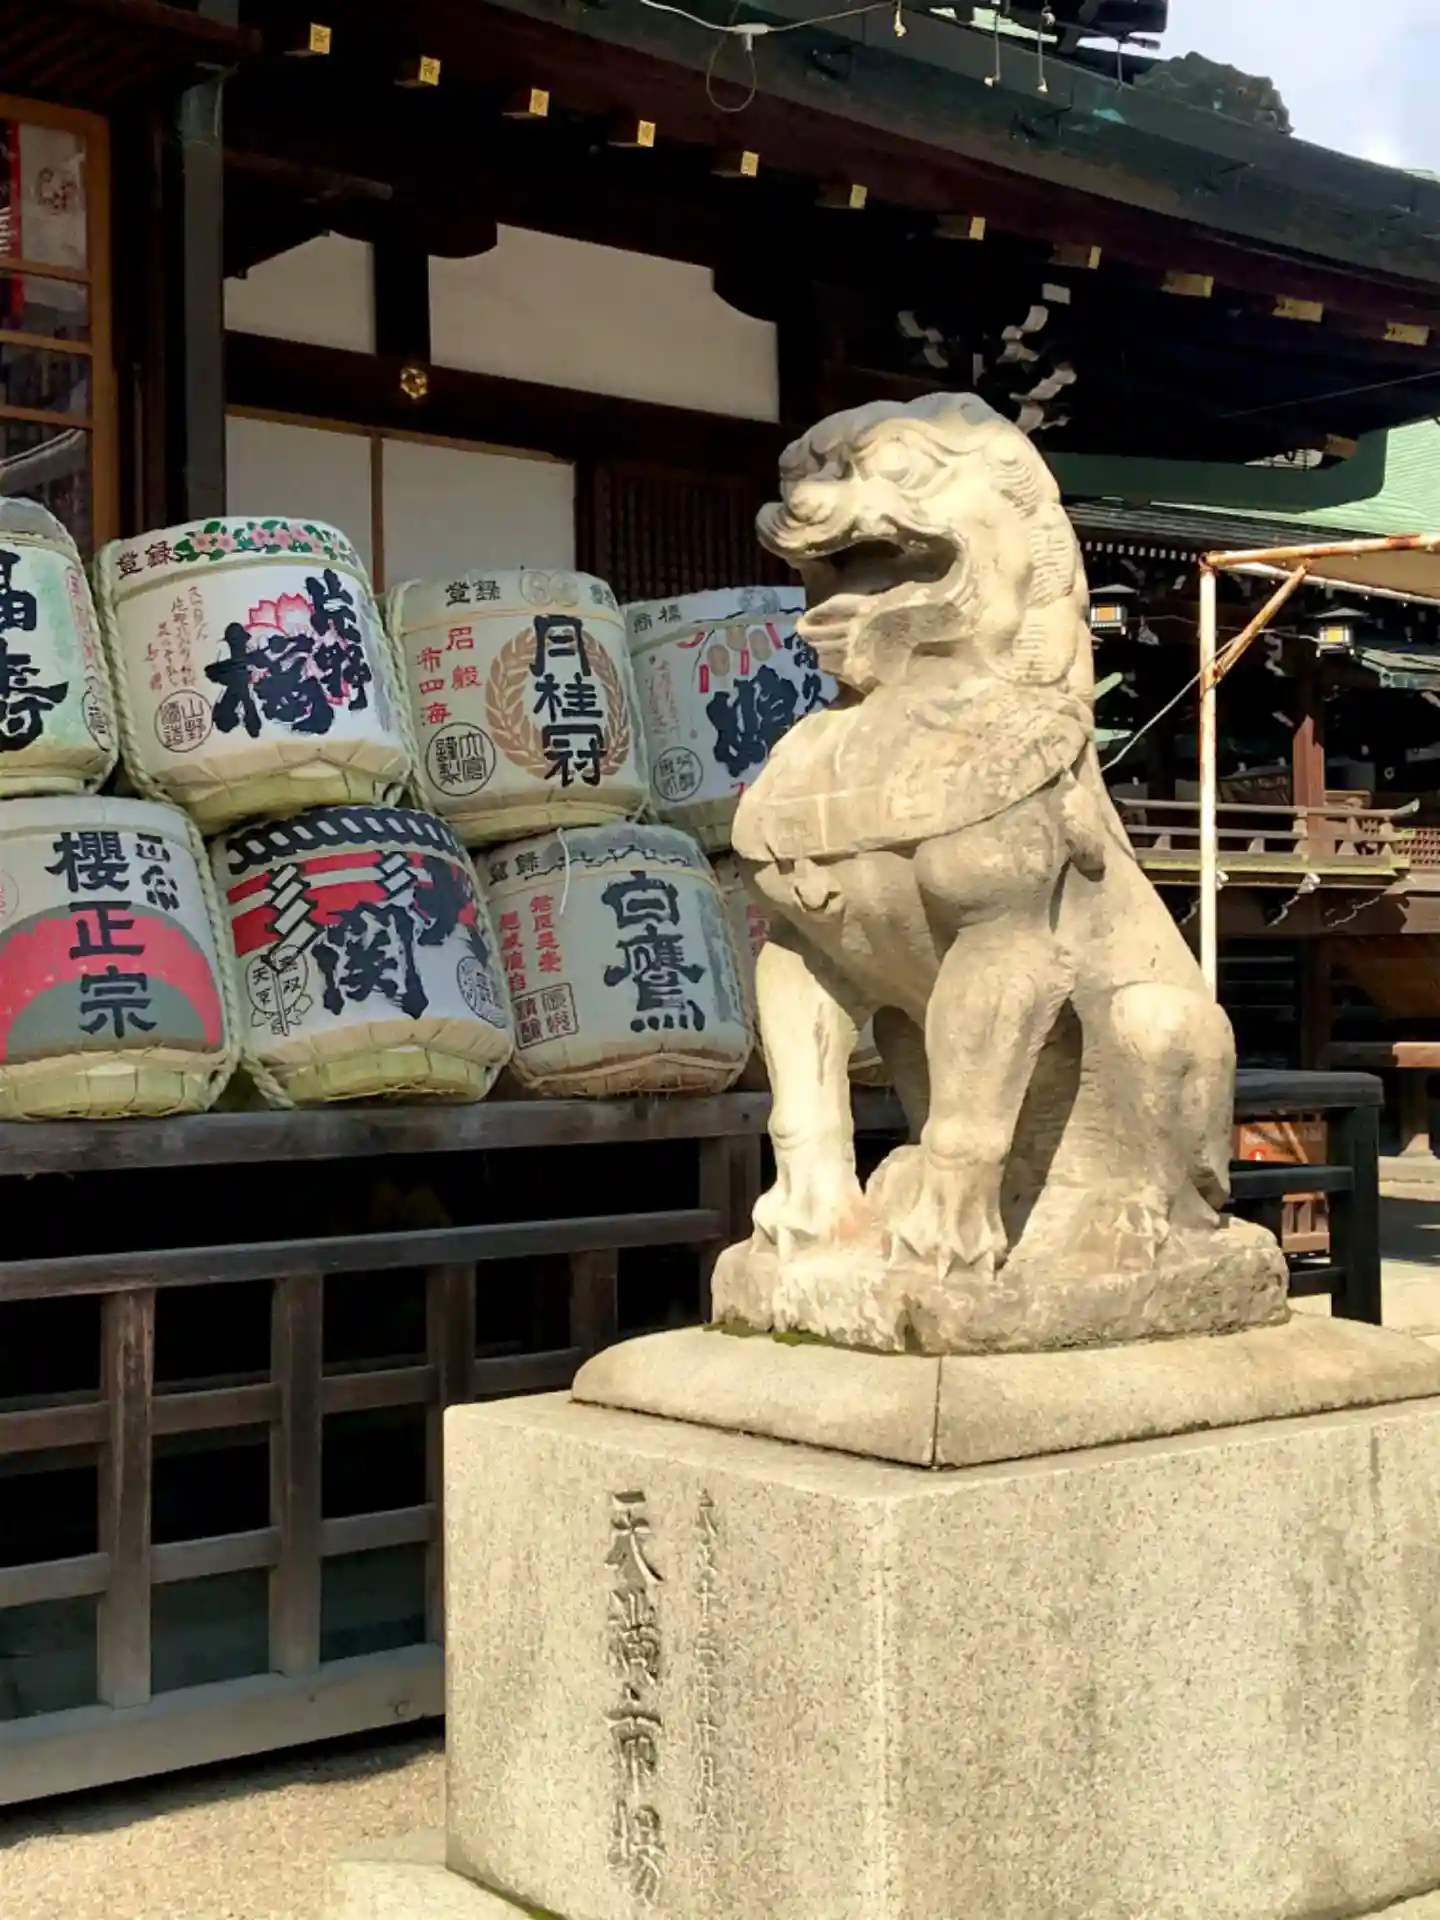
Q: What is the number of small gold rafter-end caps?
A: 11